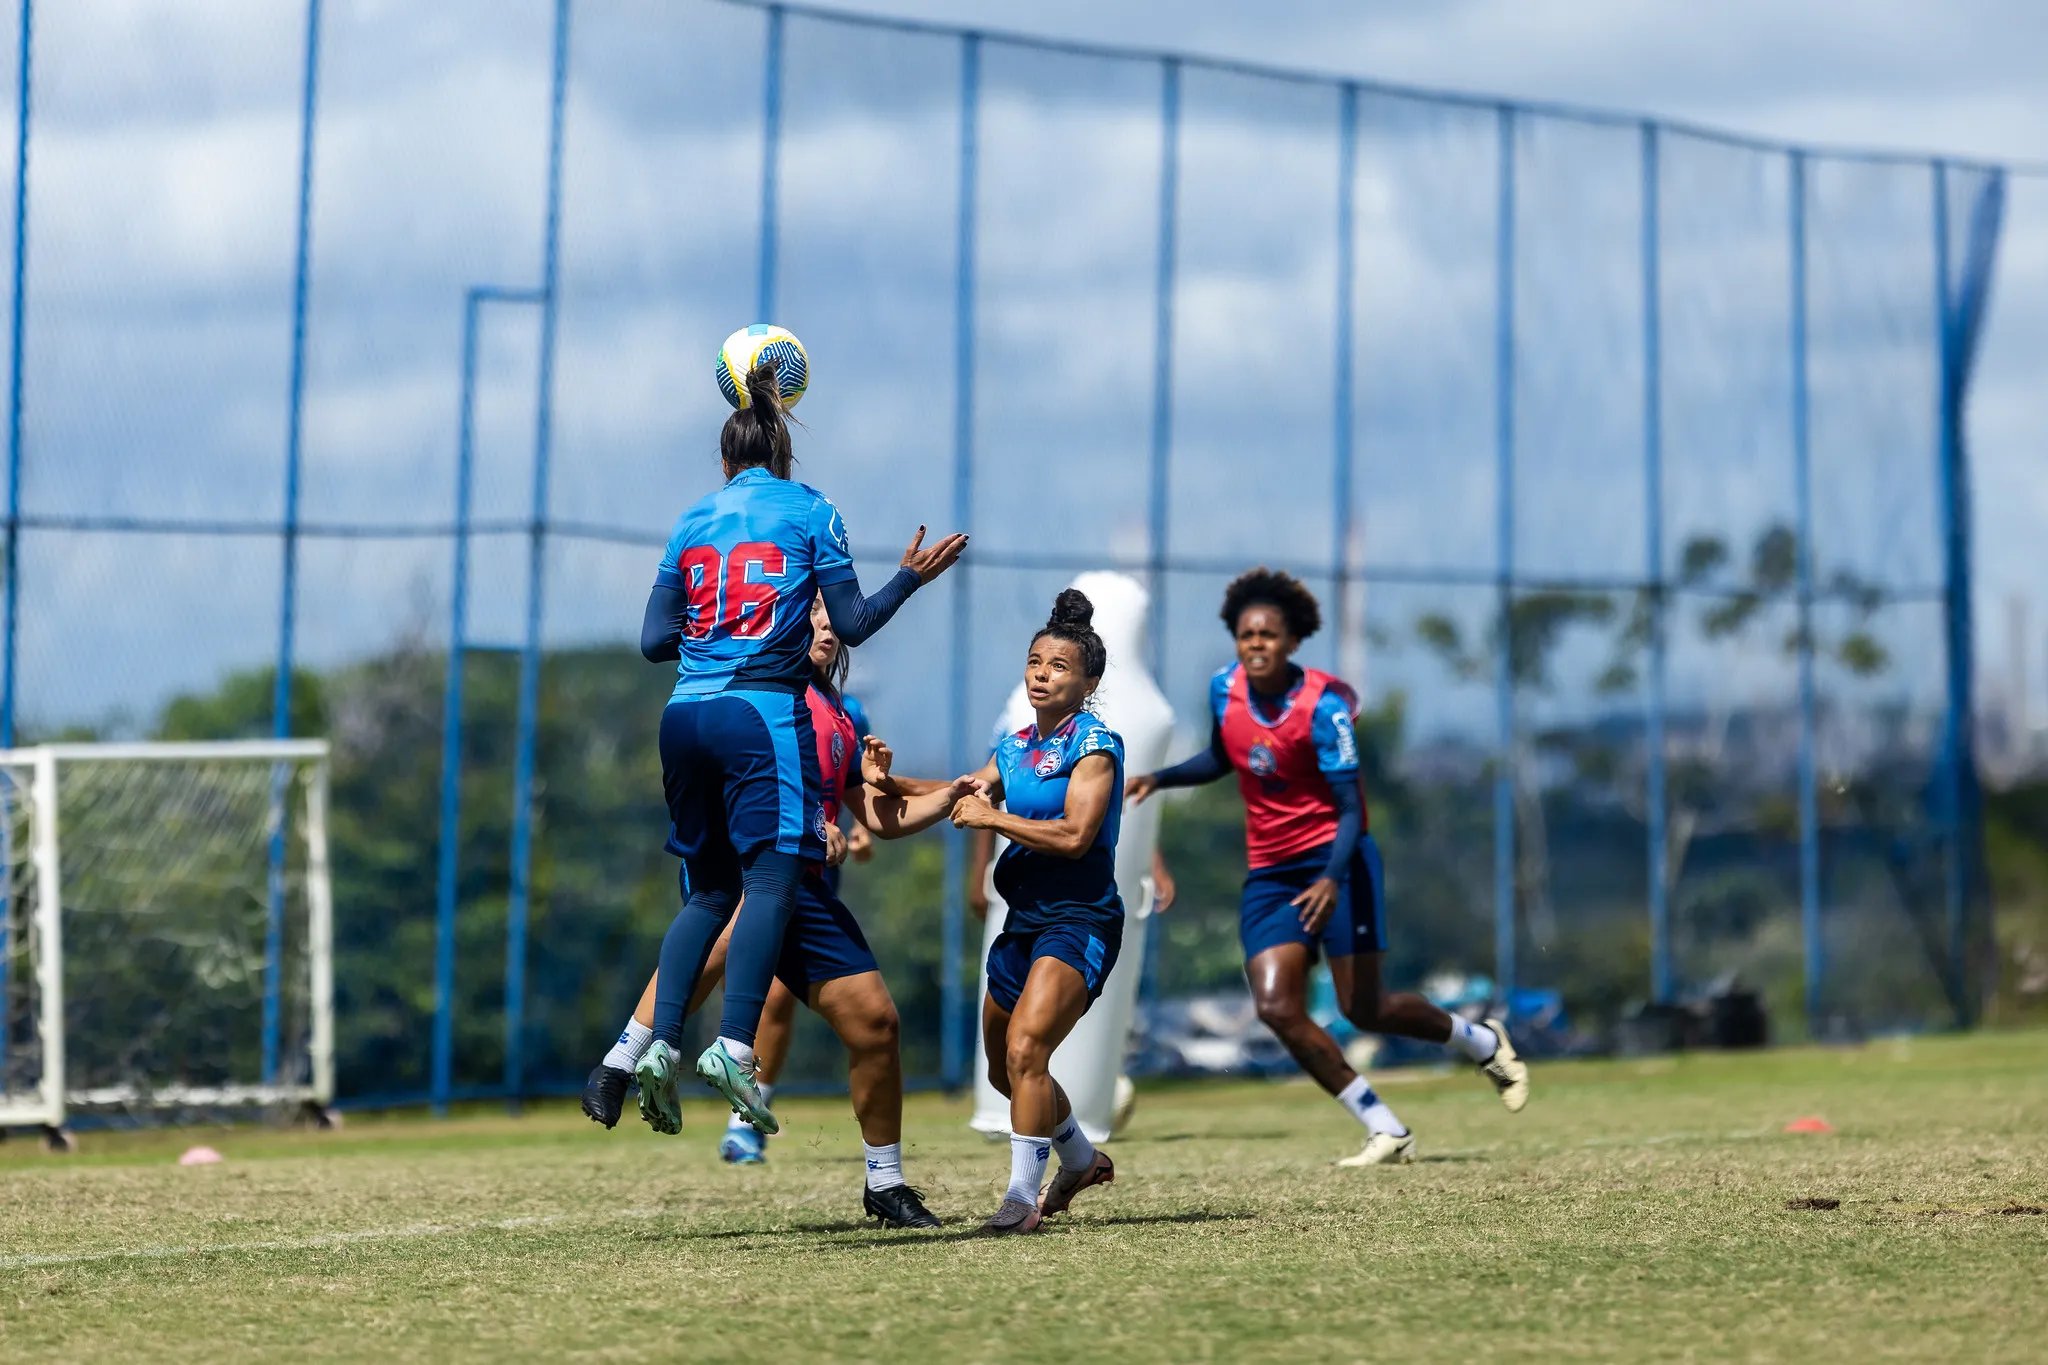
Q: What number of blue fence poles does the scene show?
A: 12